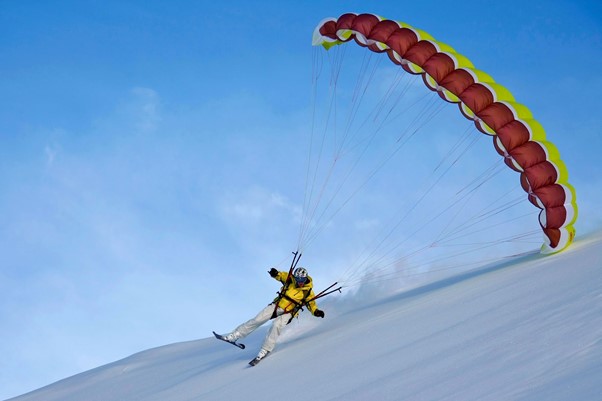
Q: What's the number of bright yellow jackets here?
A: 1